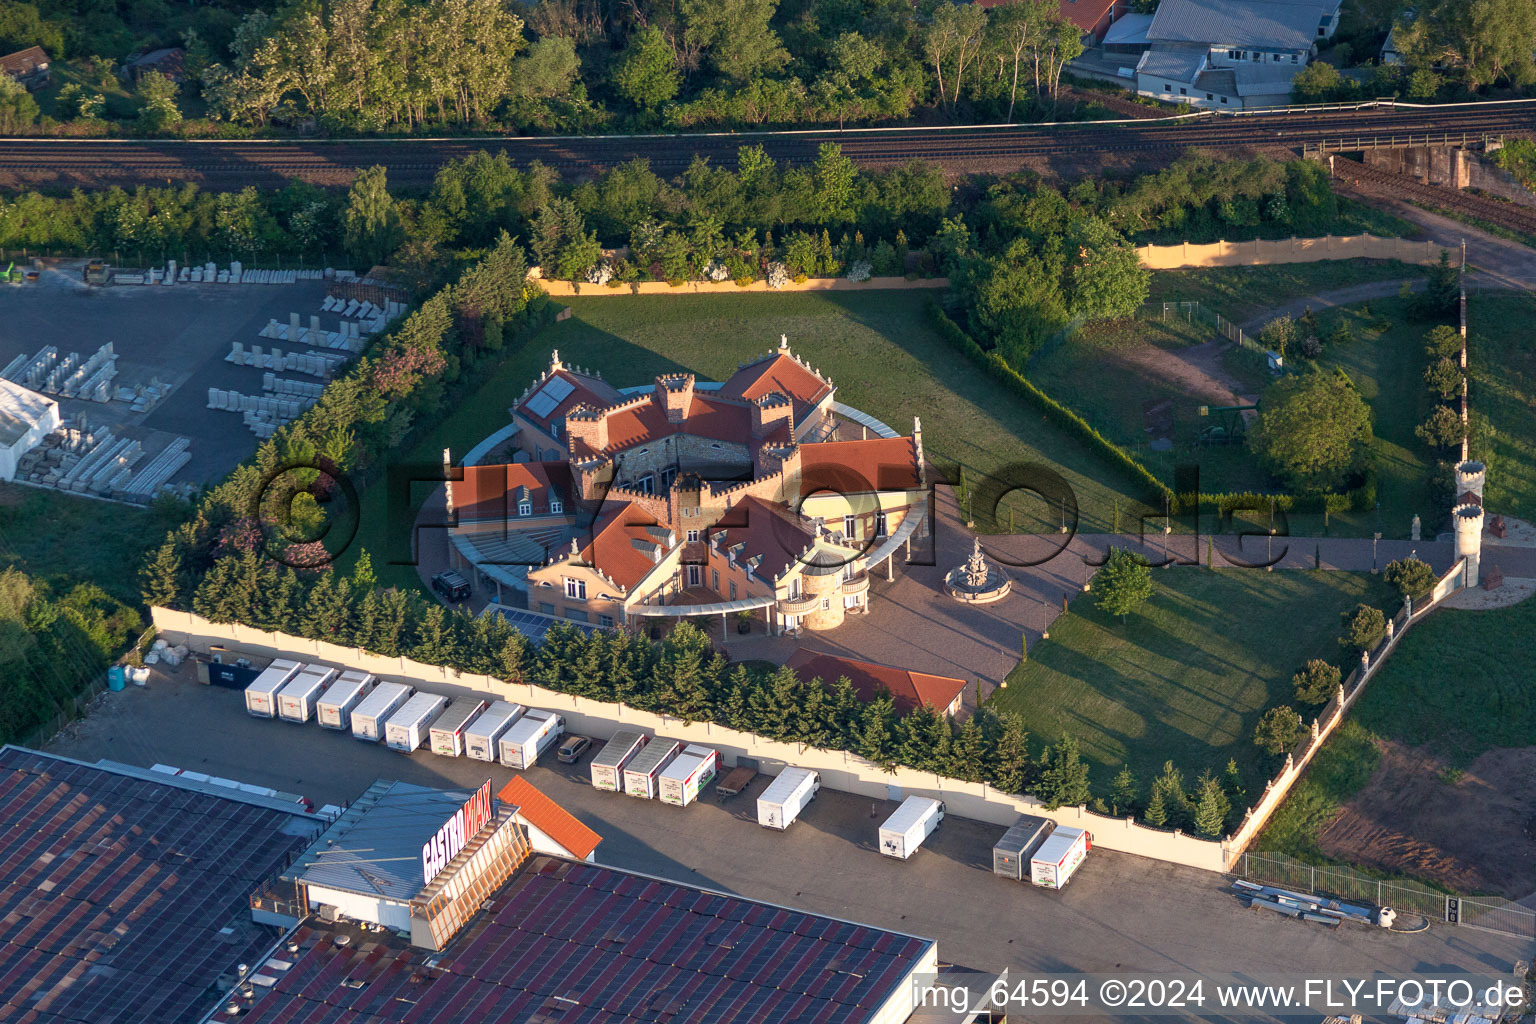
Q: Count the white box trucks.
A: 14